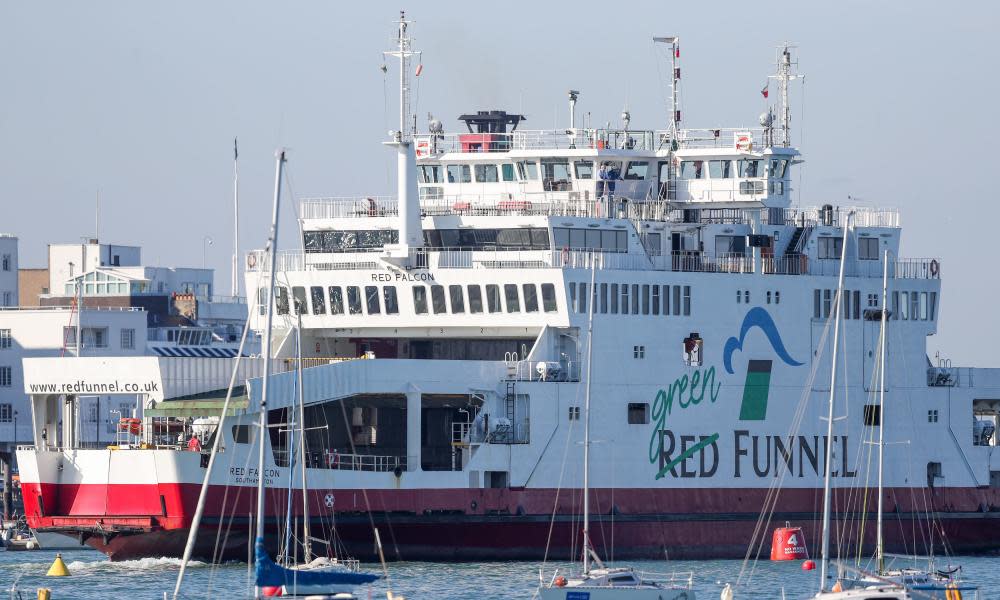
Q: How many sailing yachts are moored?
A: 5